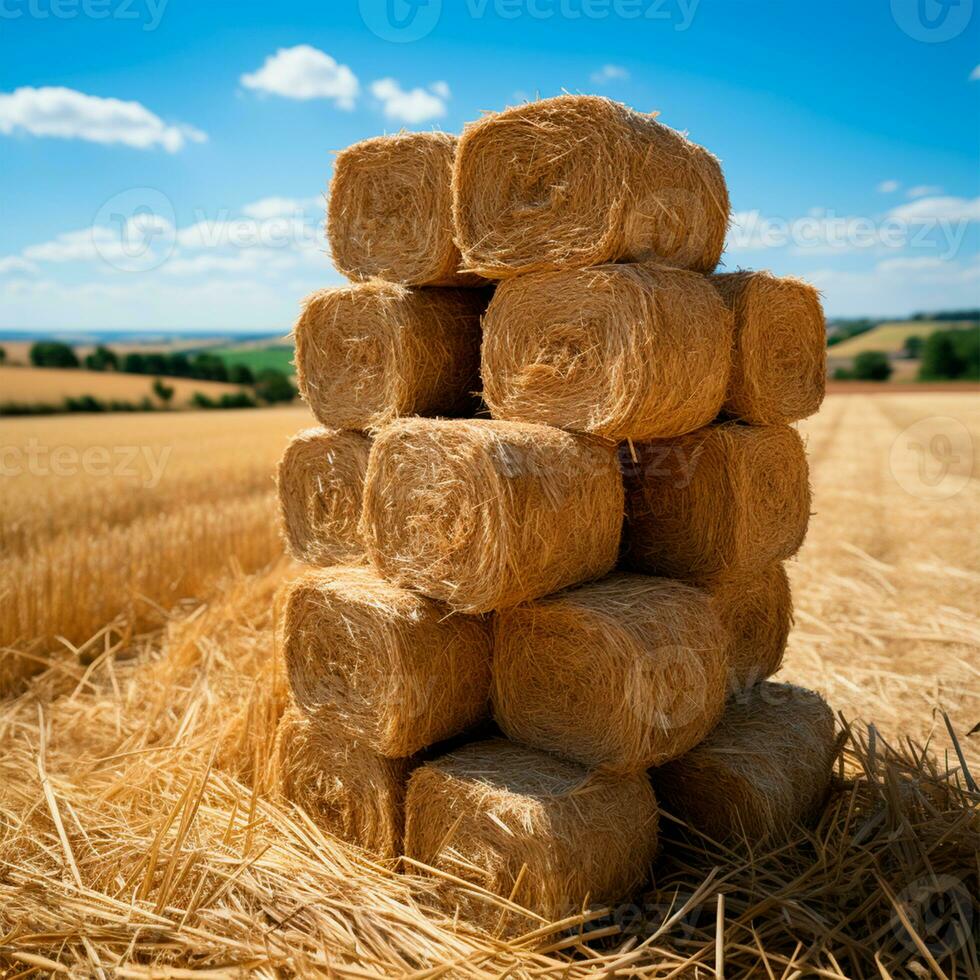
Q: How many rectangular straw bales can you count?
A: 14